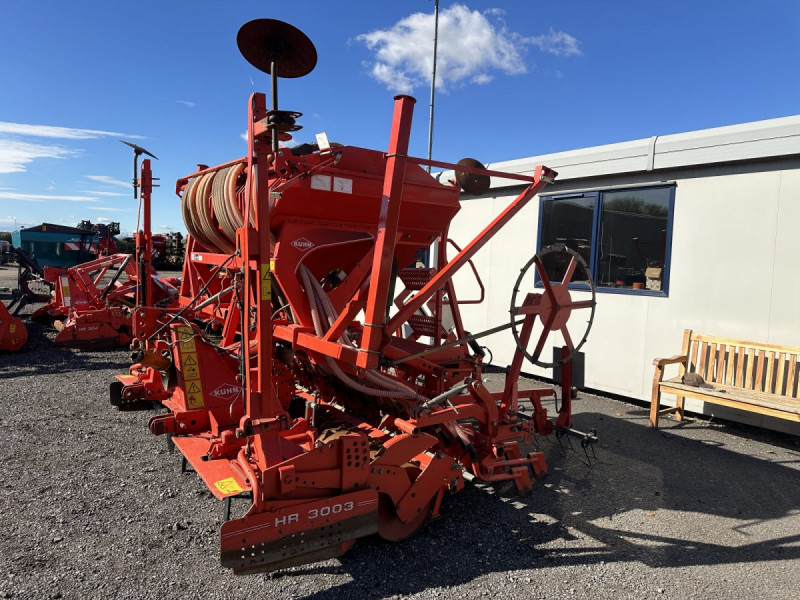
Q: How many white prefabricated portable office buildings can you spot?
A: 1